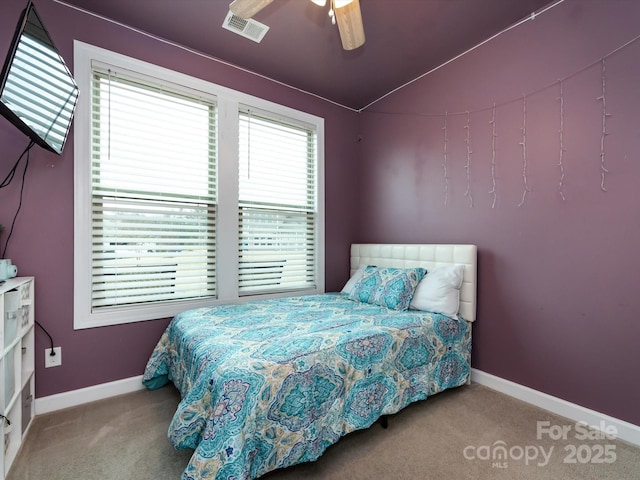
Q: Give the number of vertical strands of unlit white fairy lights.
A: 6